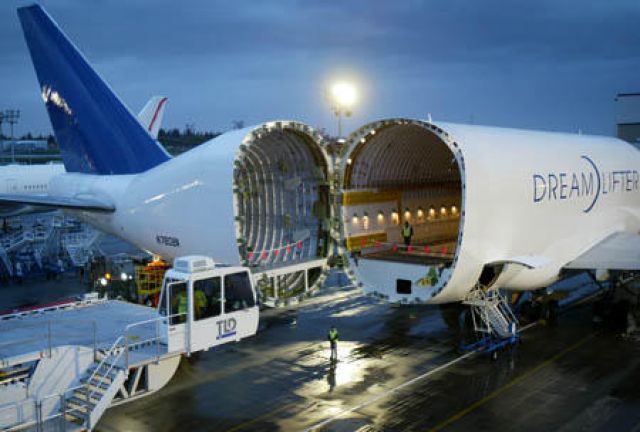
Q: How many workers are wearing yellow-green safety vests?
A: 4